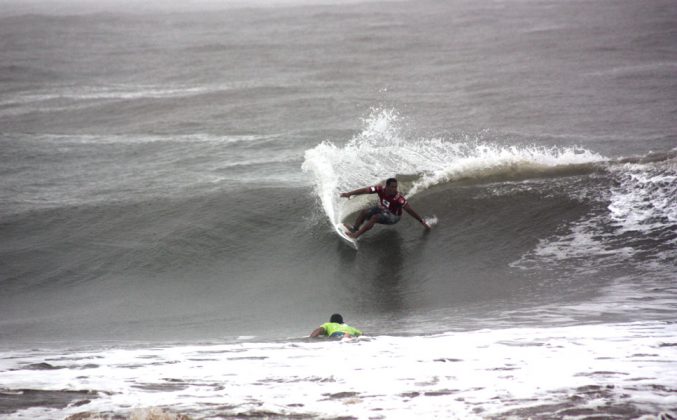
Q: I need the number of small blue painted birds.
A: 0